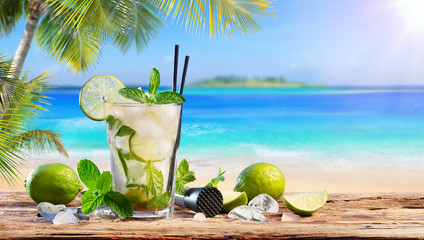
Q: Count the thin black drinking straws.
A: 2